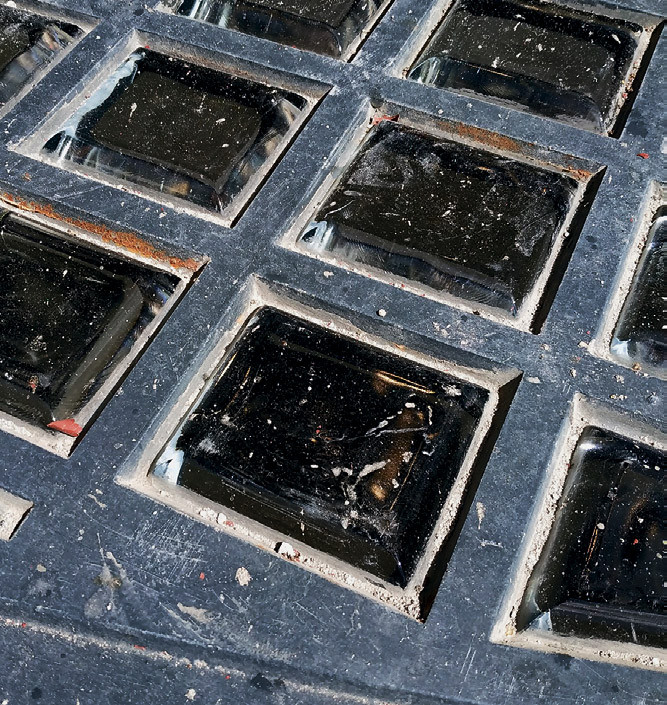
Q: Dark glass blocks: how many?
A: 9